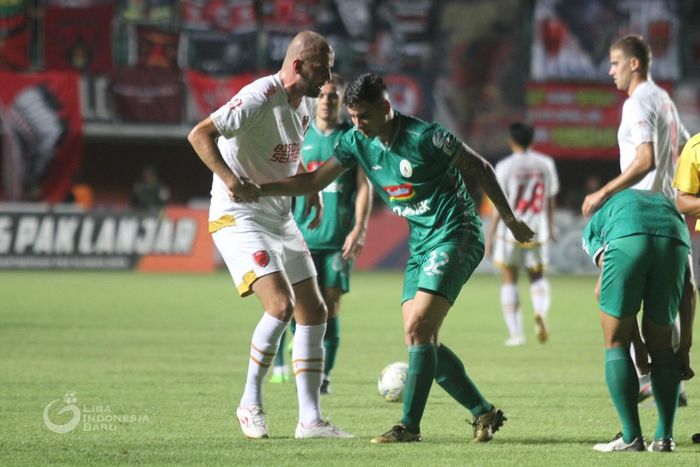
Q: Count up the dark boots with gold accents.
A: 2